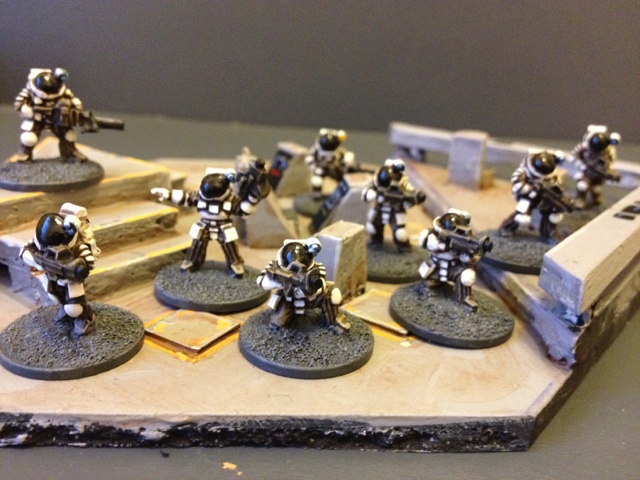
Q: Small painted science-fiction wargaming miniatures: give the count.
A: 9